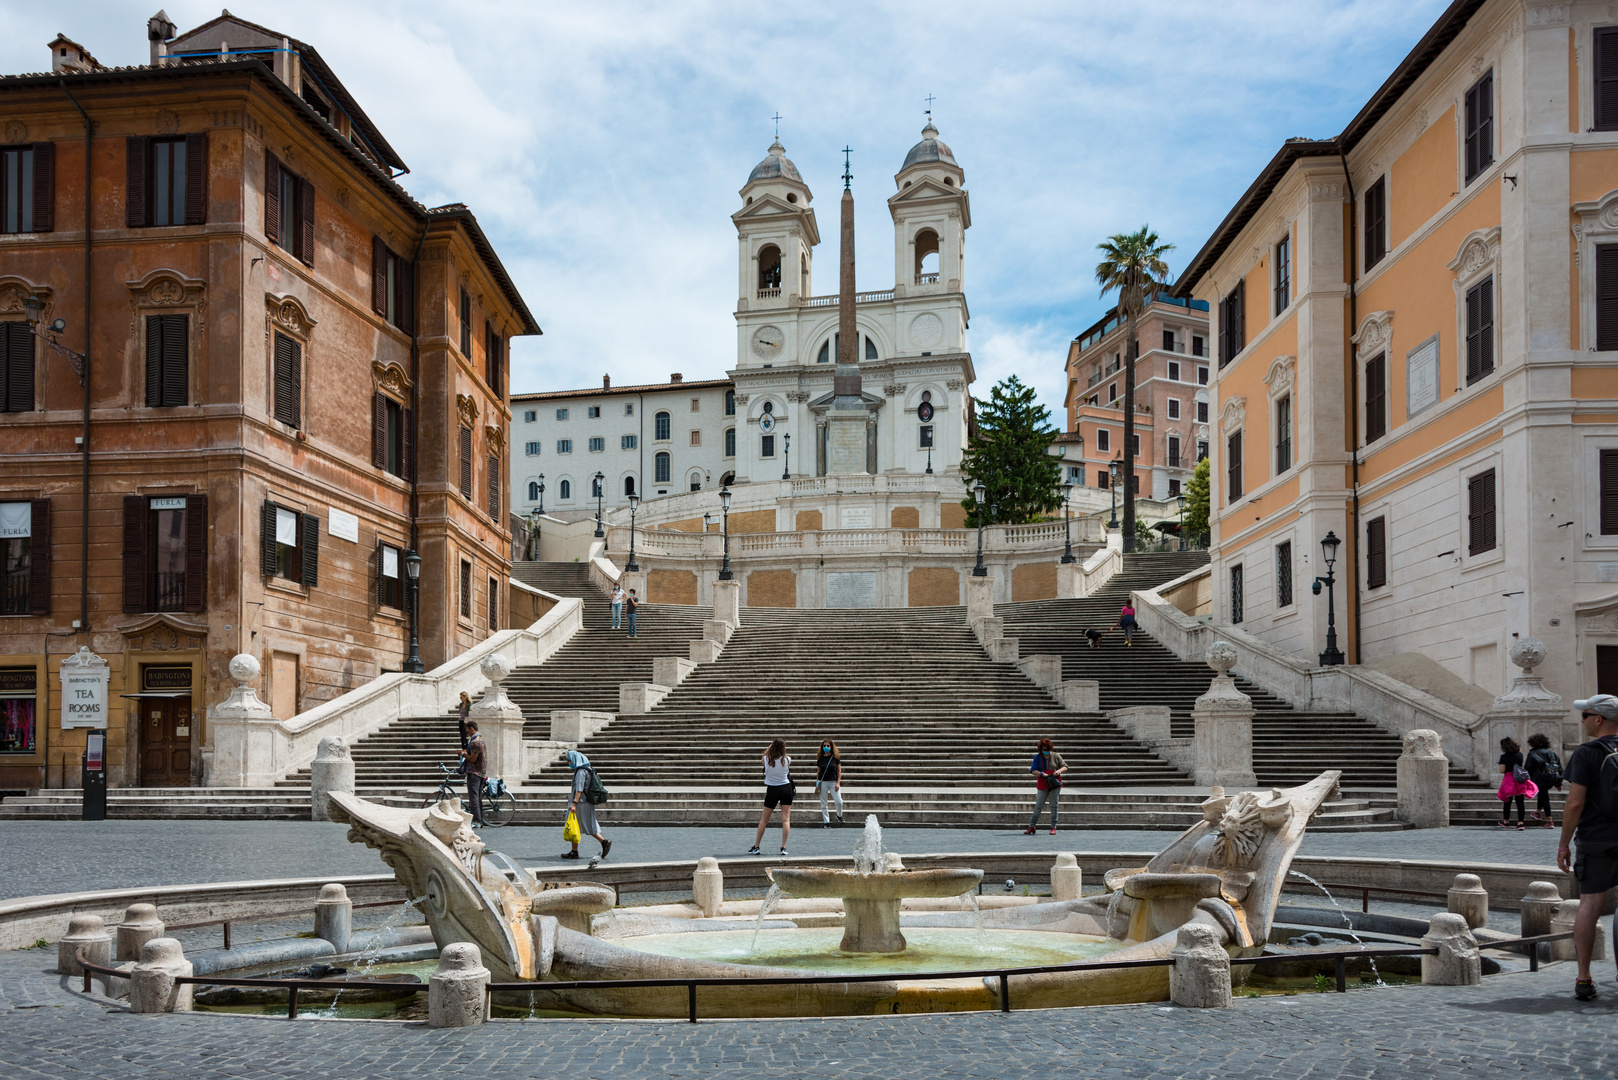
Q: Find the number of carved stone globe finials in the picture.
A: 4